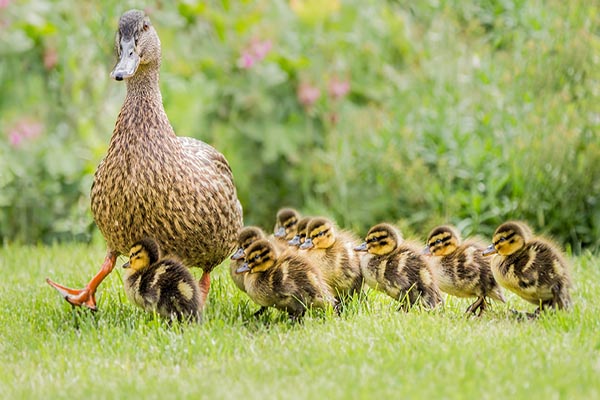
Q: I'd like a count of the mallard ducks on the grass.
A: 10